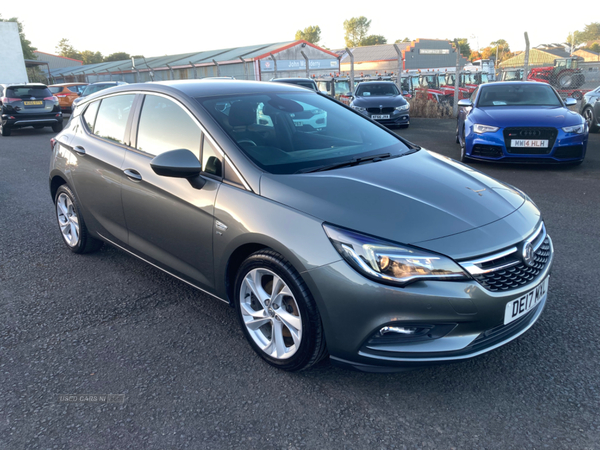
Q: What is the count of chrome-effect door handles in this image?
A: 2